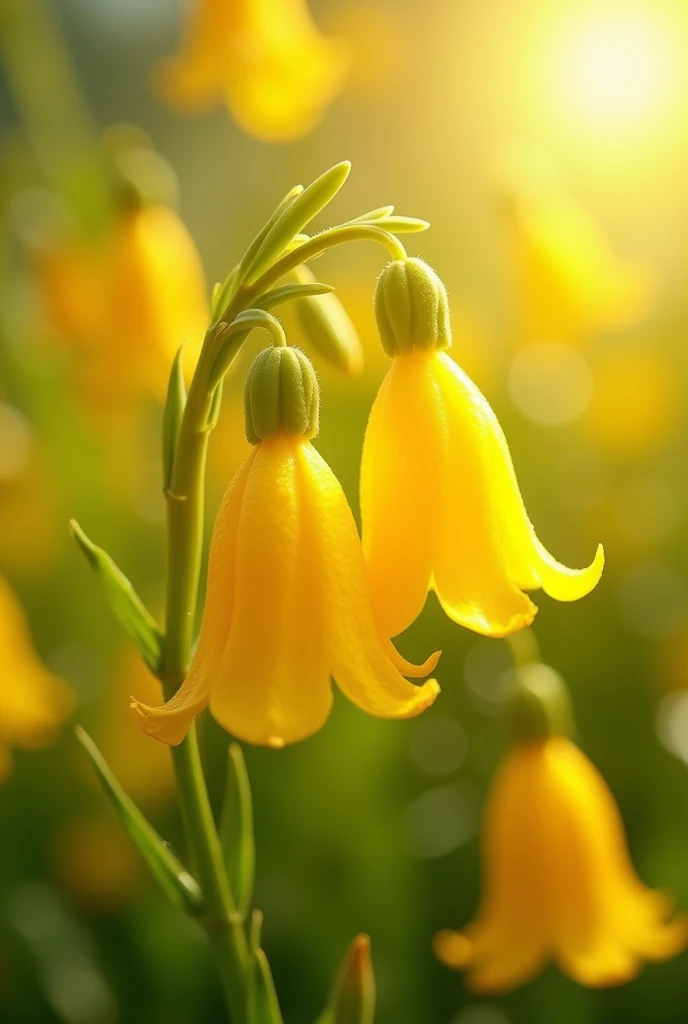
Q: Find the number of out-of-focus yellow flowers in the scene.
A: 5